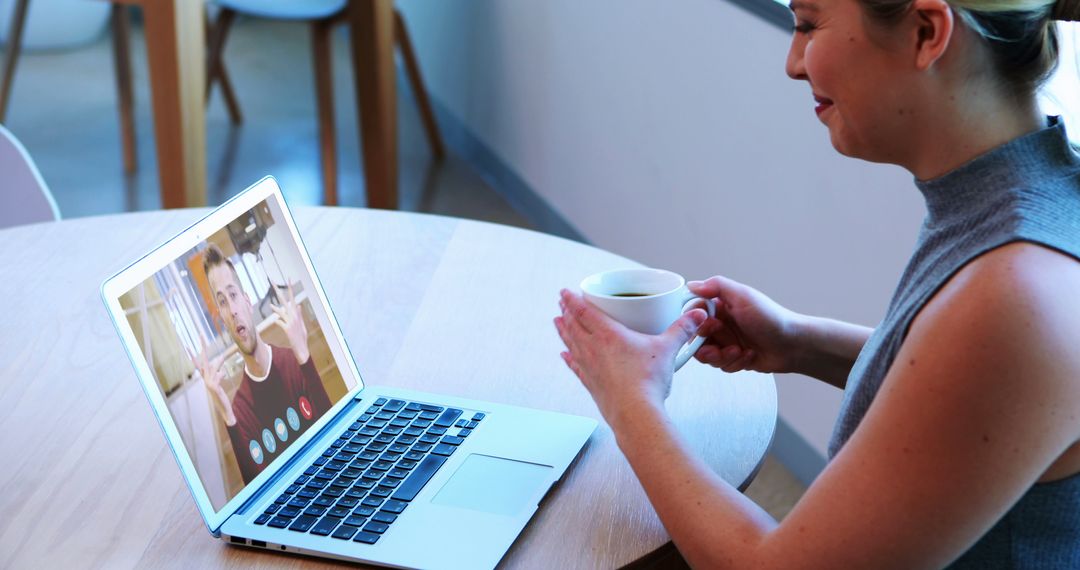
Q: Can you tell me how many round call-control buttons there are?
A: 5